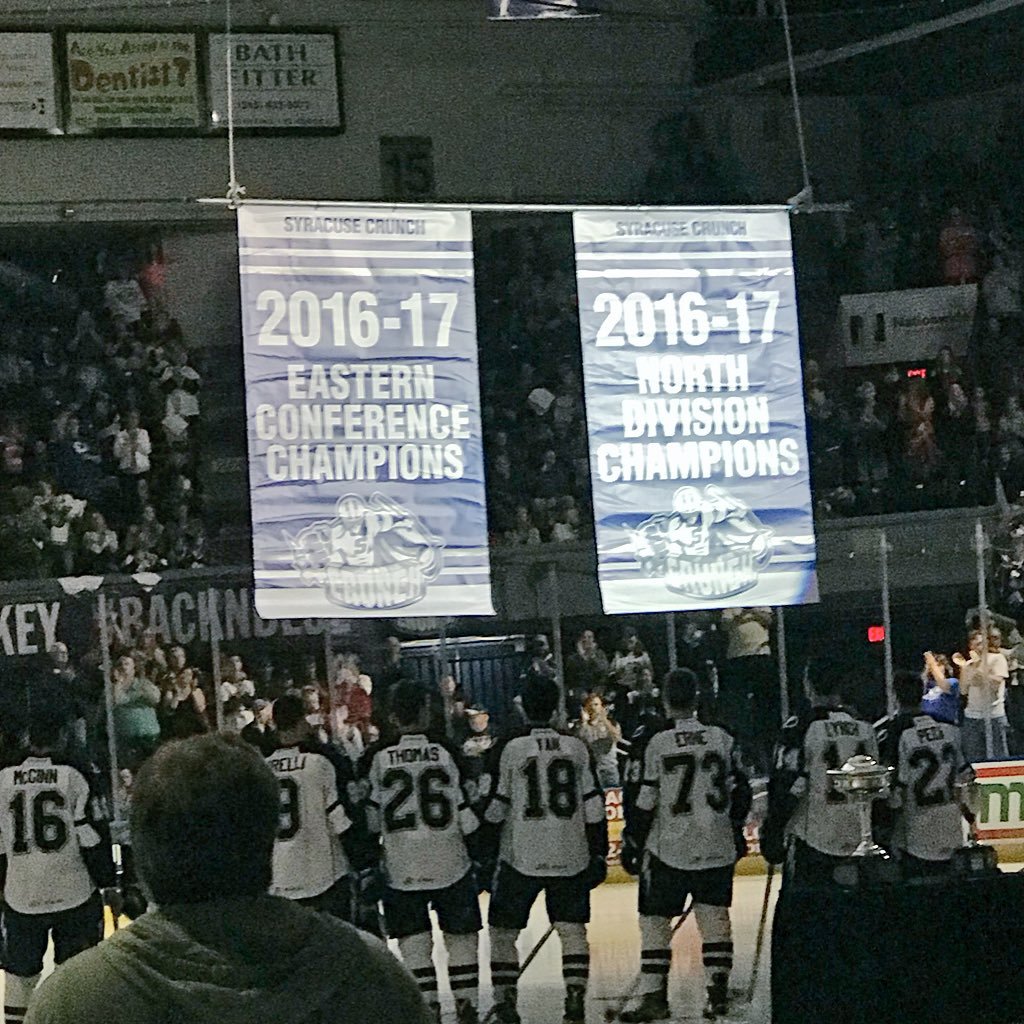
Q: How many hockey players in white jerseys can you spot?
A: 7